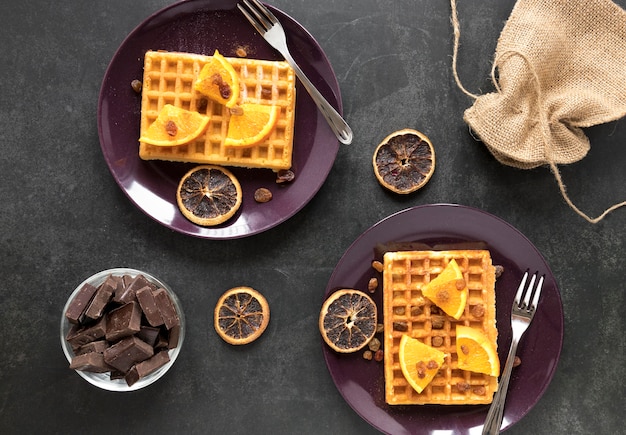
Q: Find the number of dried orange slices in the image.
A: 4